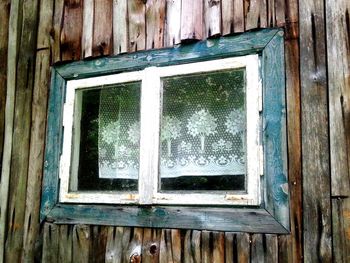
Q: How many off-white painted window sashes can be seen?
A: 2